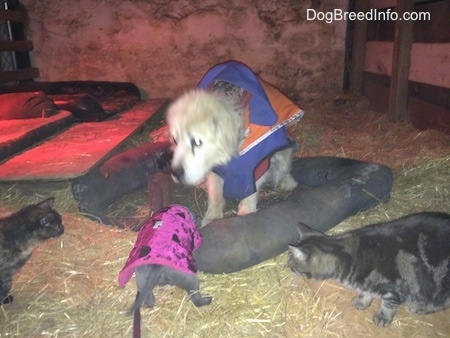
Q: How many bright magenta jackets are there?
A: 1